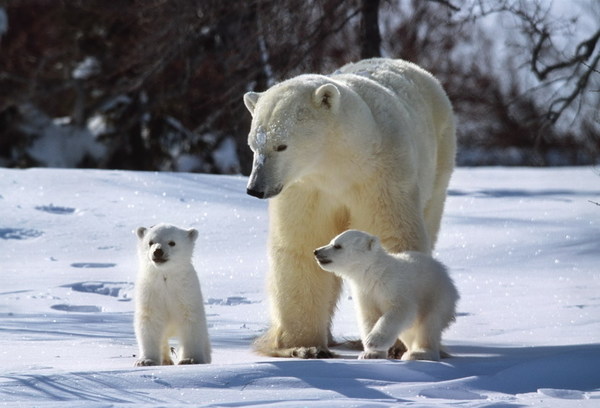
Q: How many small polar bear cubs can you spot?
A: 2